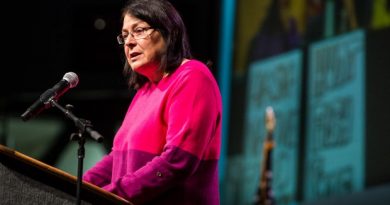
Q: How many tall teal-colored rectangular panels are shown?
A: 2